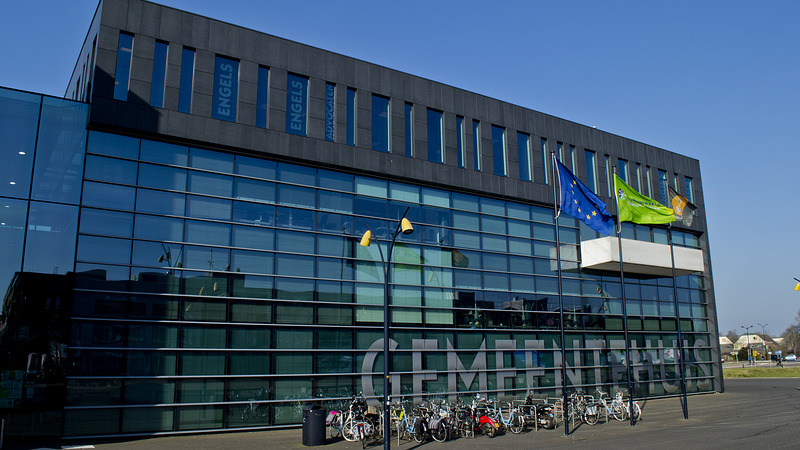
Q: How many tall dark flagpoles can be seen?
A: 3